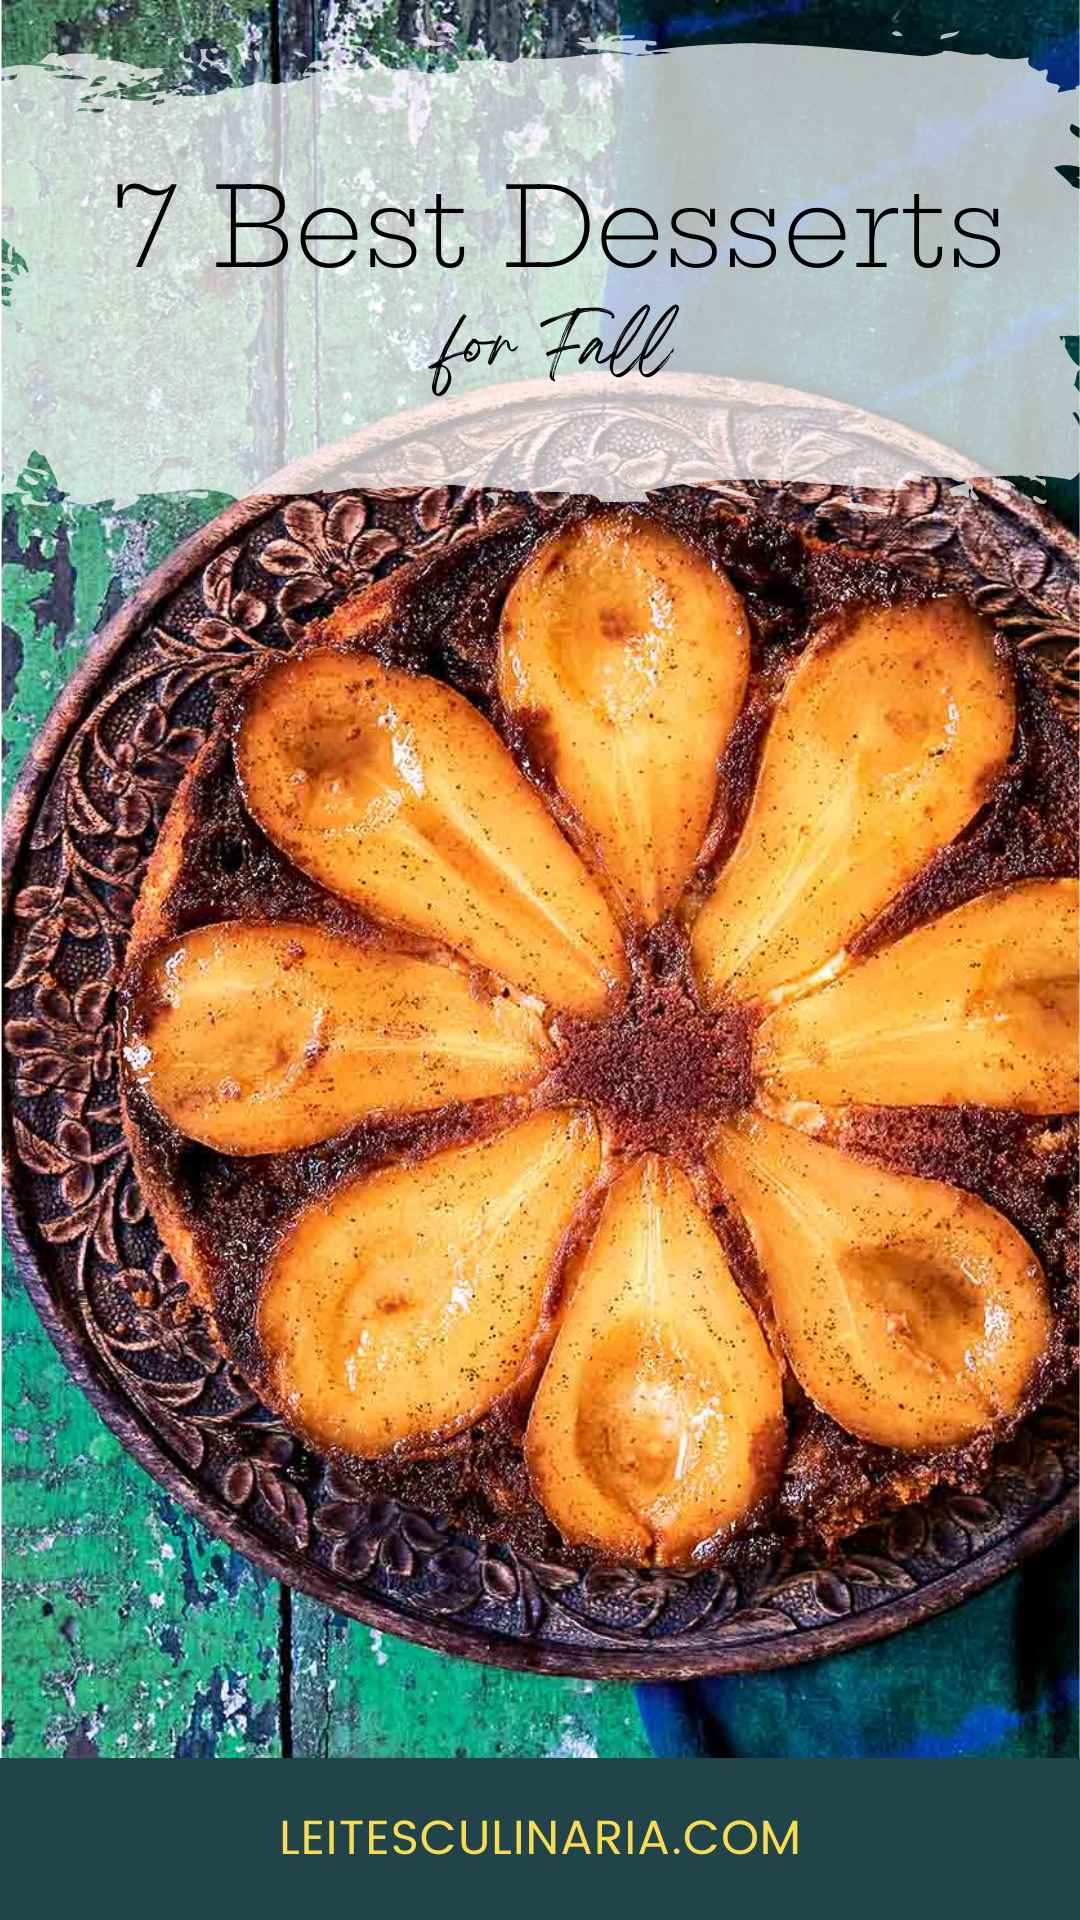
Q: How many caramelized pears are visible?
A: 8